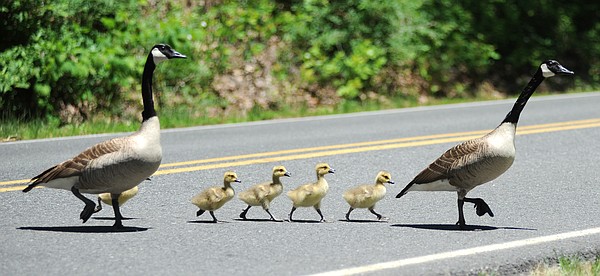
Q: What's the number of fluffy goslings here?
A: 5